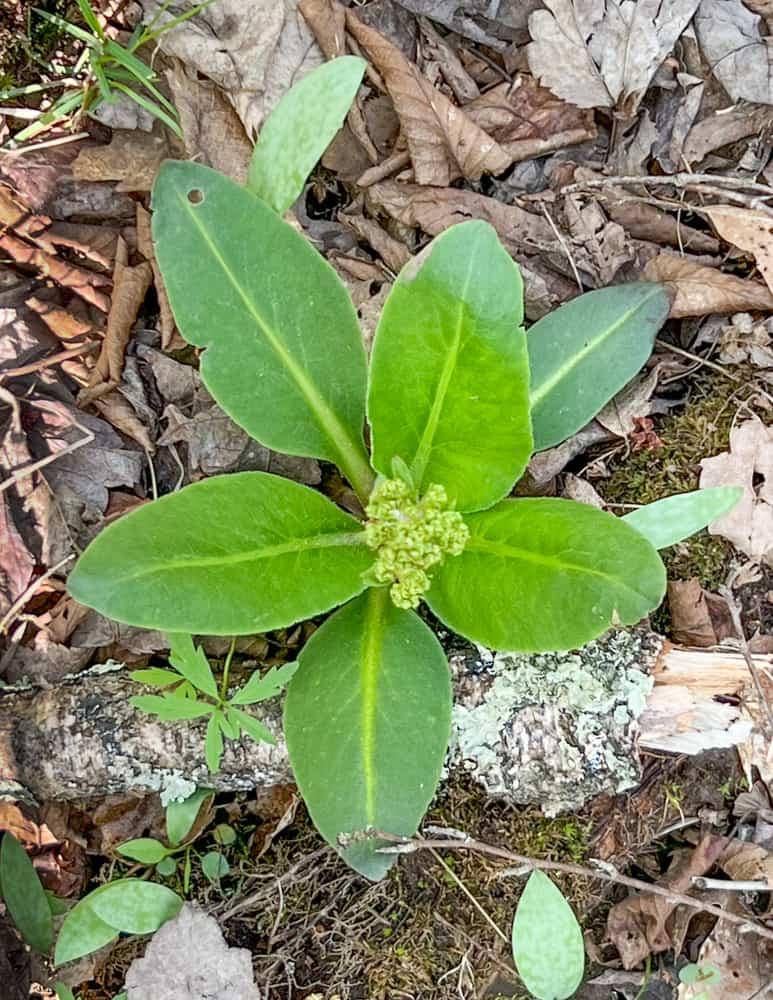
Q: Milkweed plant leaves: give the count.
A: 6